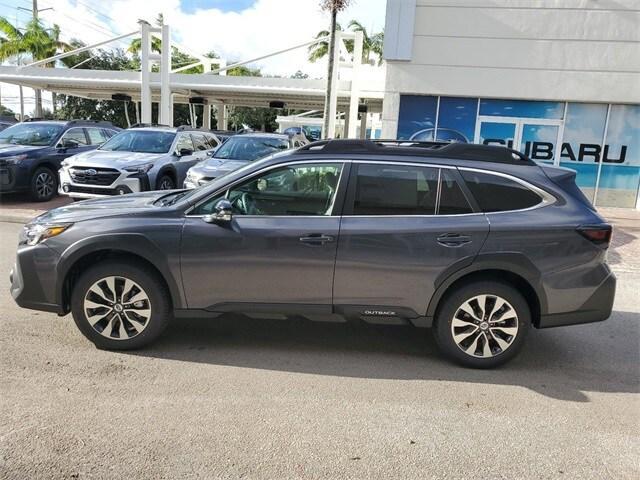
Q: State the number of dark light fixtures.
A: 4